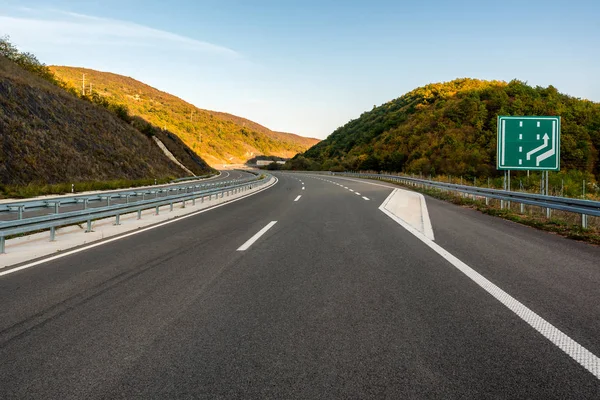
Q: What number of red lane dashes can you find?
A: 0